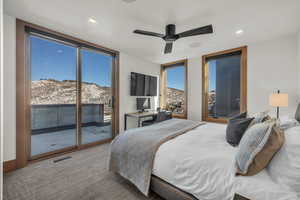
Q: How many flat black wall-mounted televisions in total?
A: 1